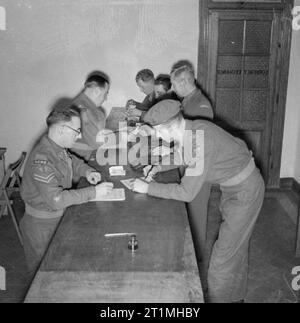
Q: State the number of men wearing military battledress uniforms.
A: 6